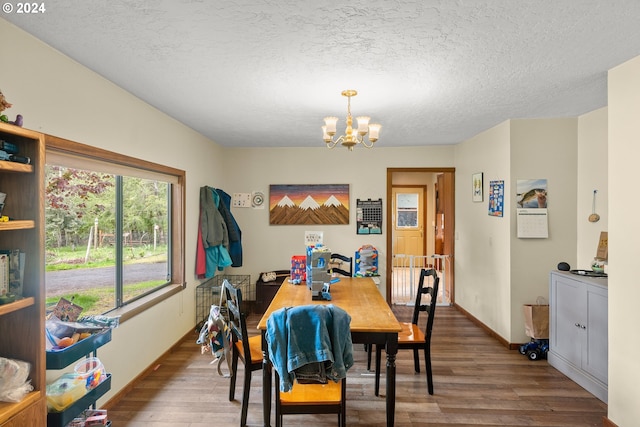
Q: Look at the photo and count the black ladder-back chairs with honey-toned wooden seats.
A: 4